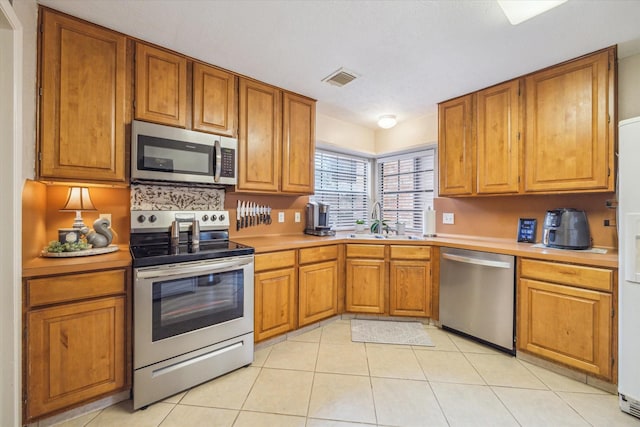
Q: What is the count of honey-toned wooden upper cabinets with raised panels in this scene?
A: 8